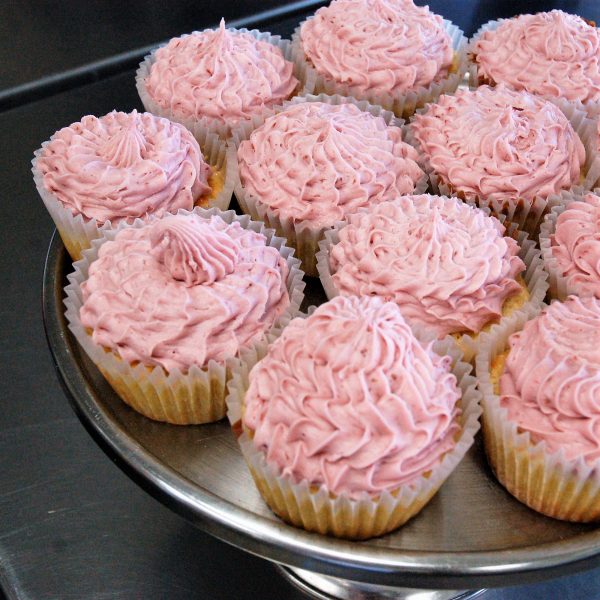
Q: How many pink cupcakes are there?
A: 11